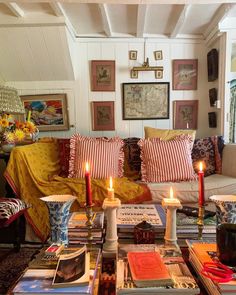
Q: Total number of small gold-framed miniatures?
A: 4